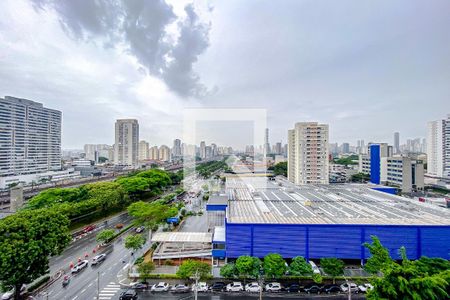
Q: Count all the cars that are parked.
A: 13